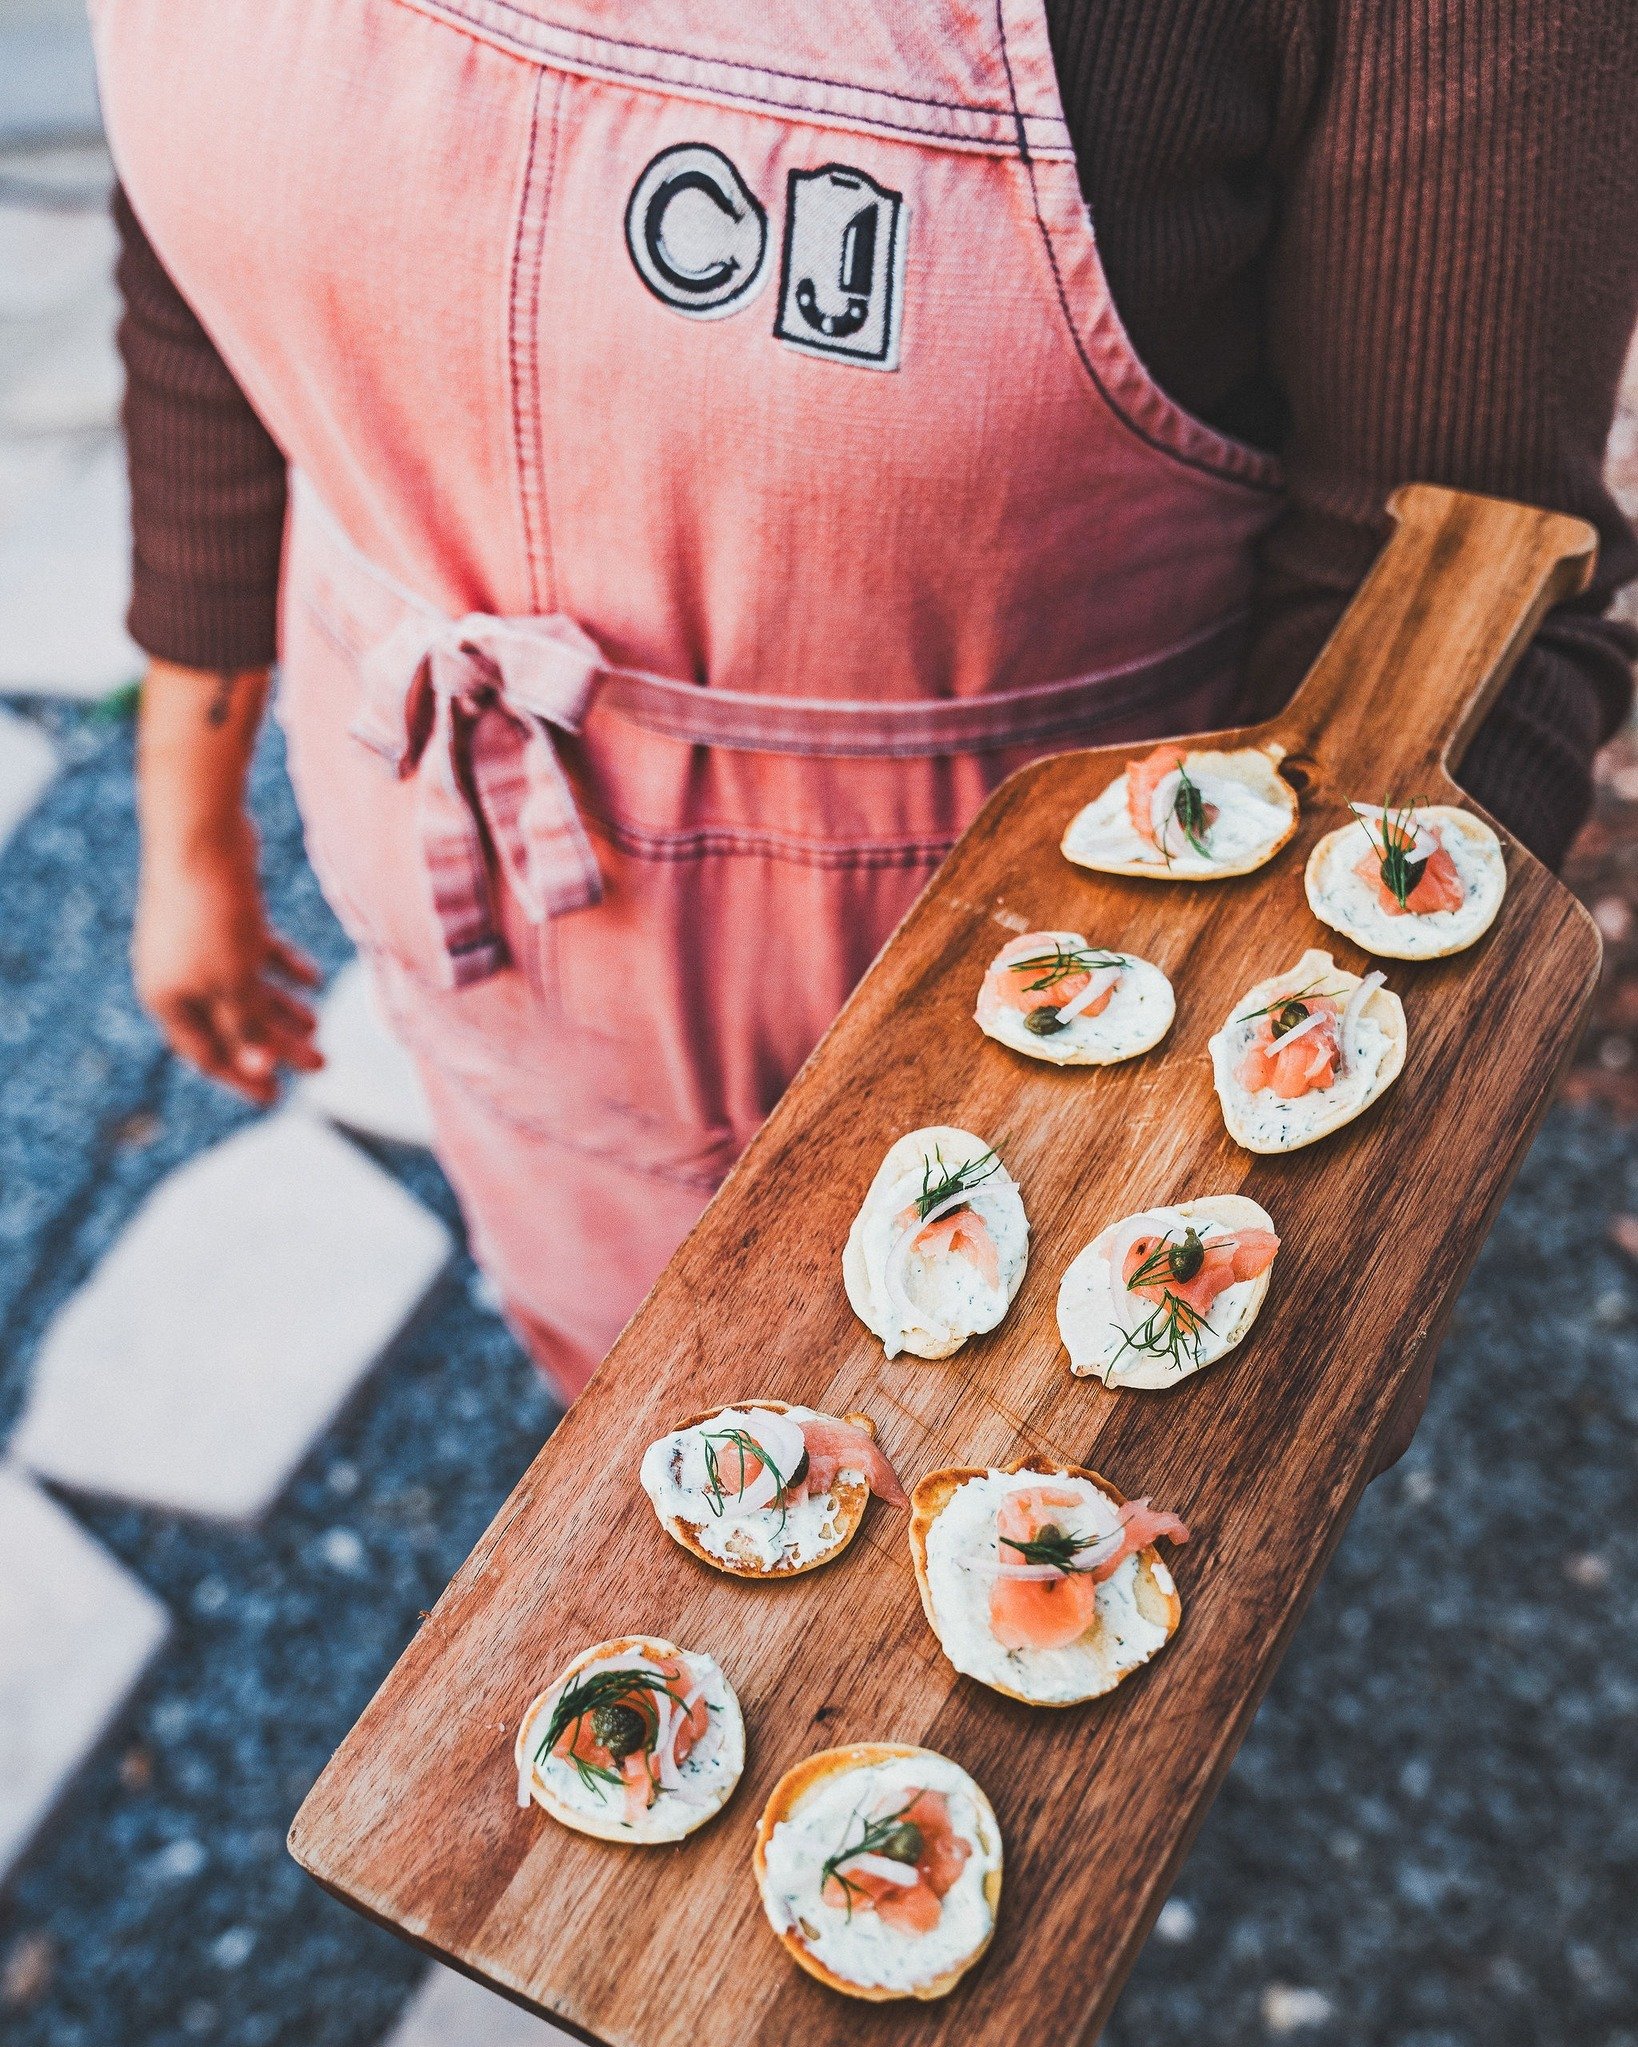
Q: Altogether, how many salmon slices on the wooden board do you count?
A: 10